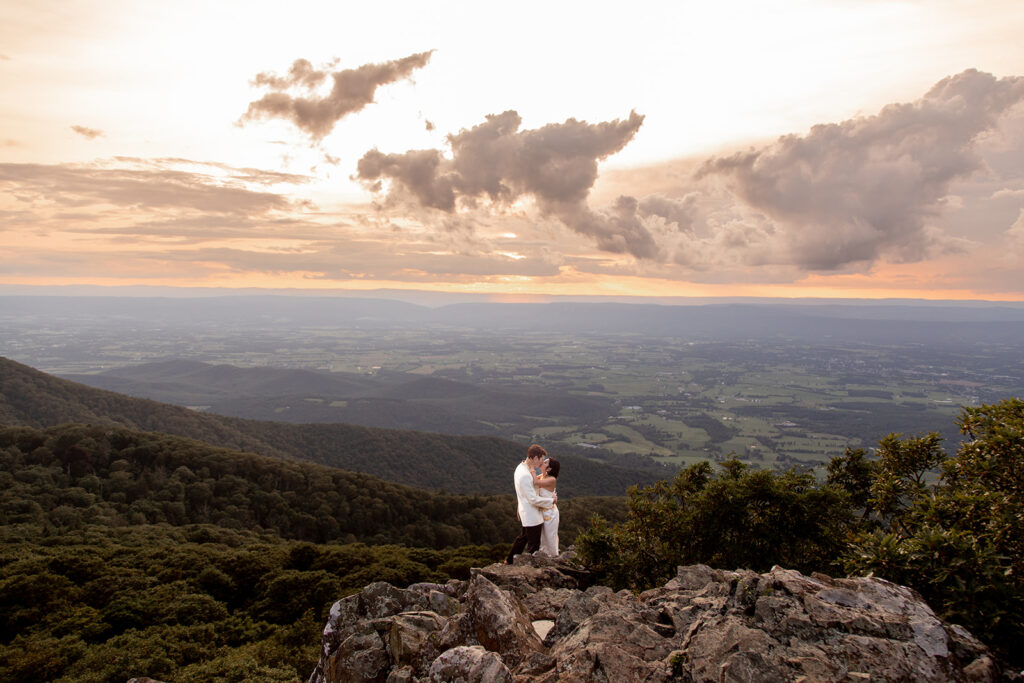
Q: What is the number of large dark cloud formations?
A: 3